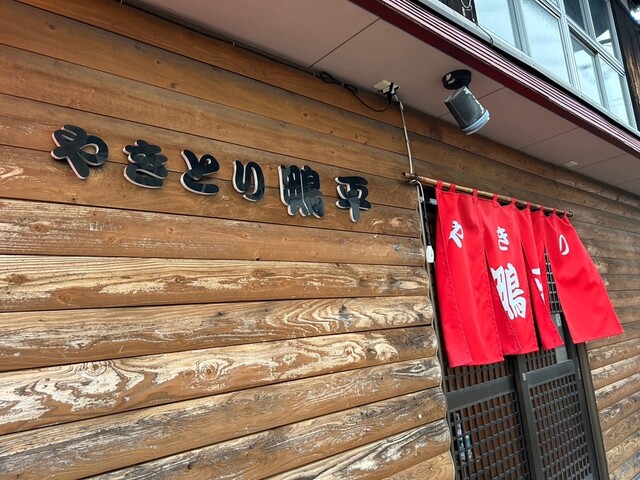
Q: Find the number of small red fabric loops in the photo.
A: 9